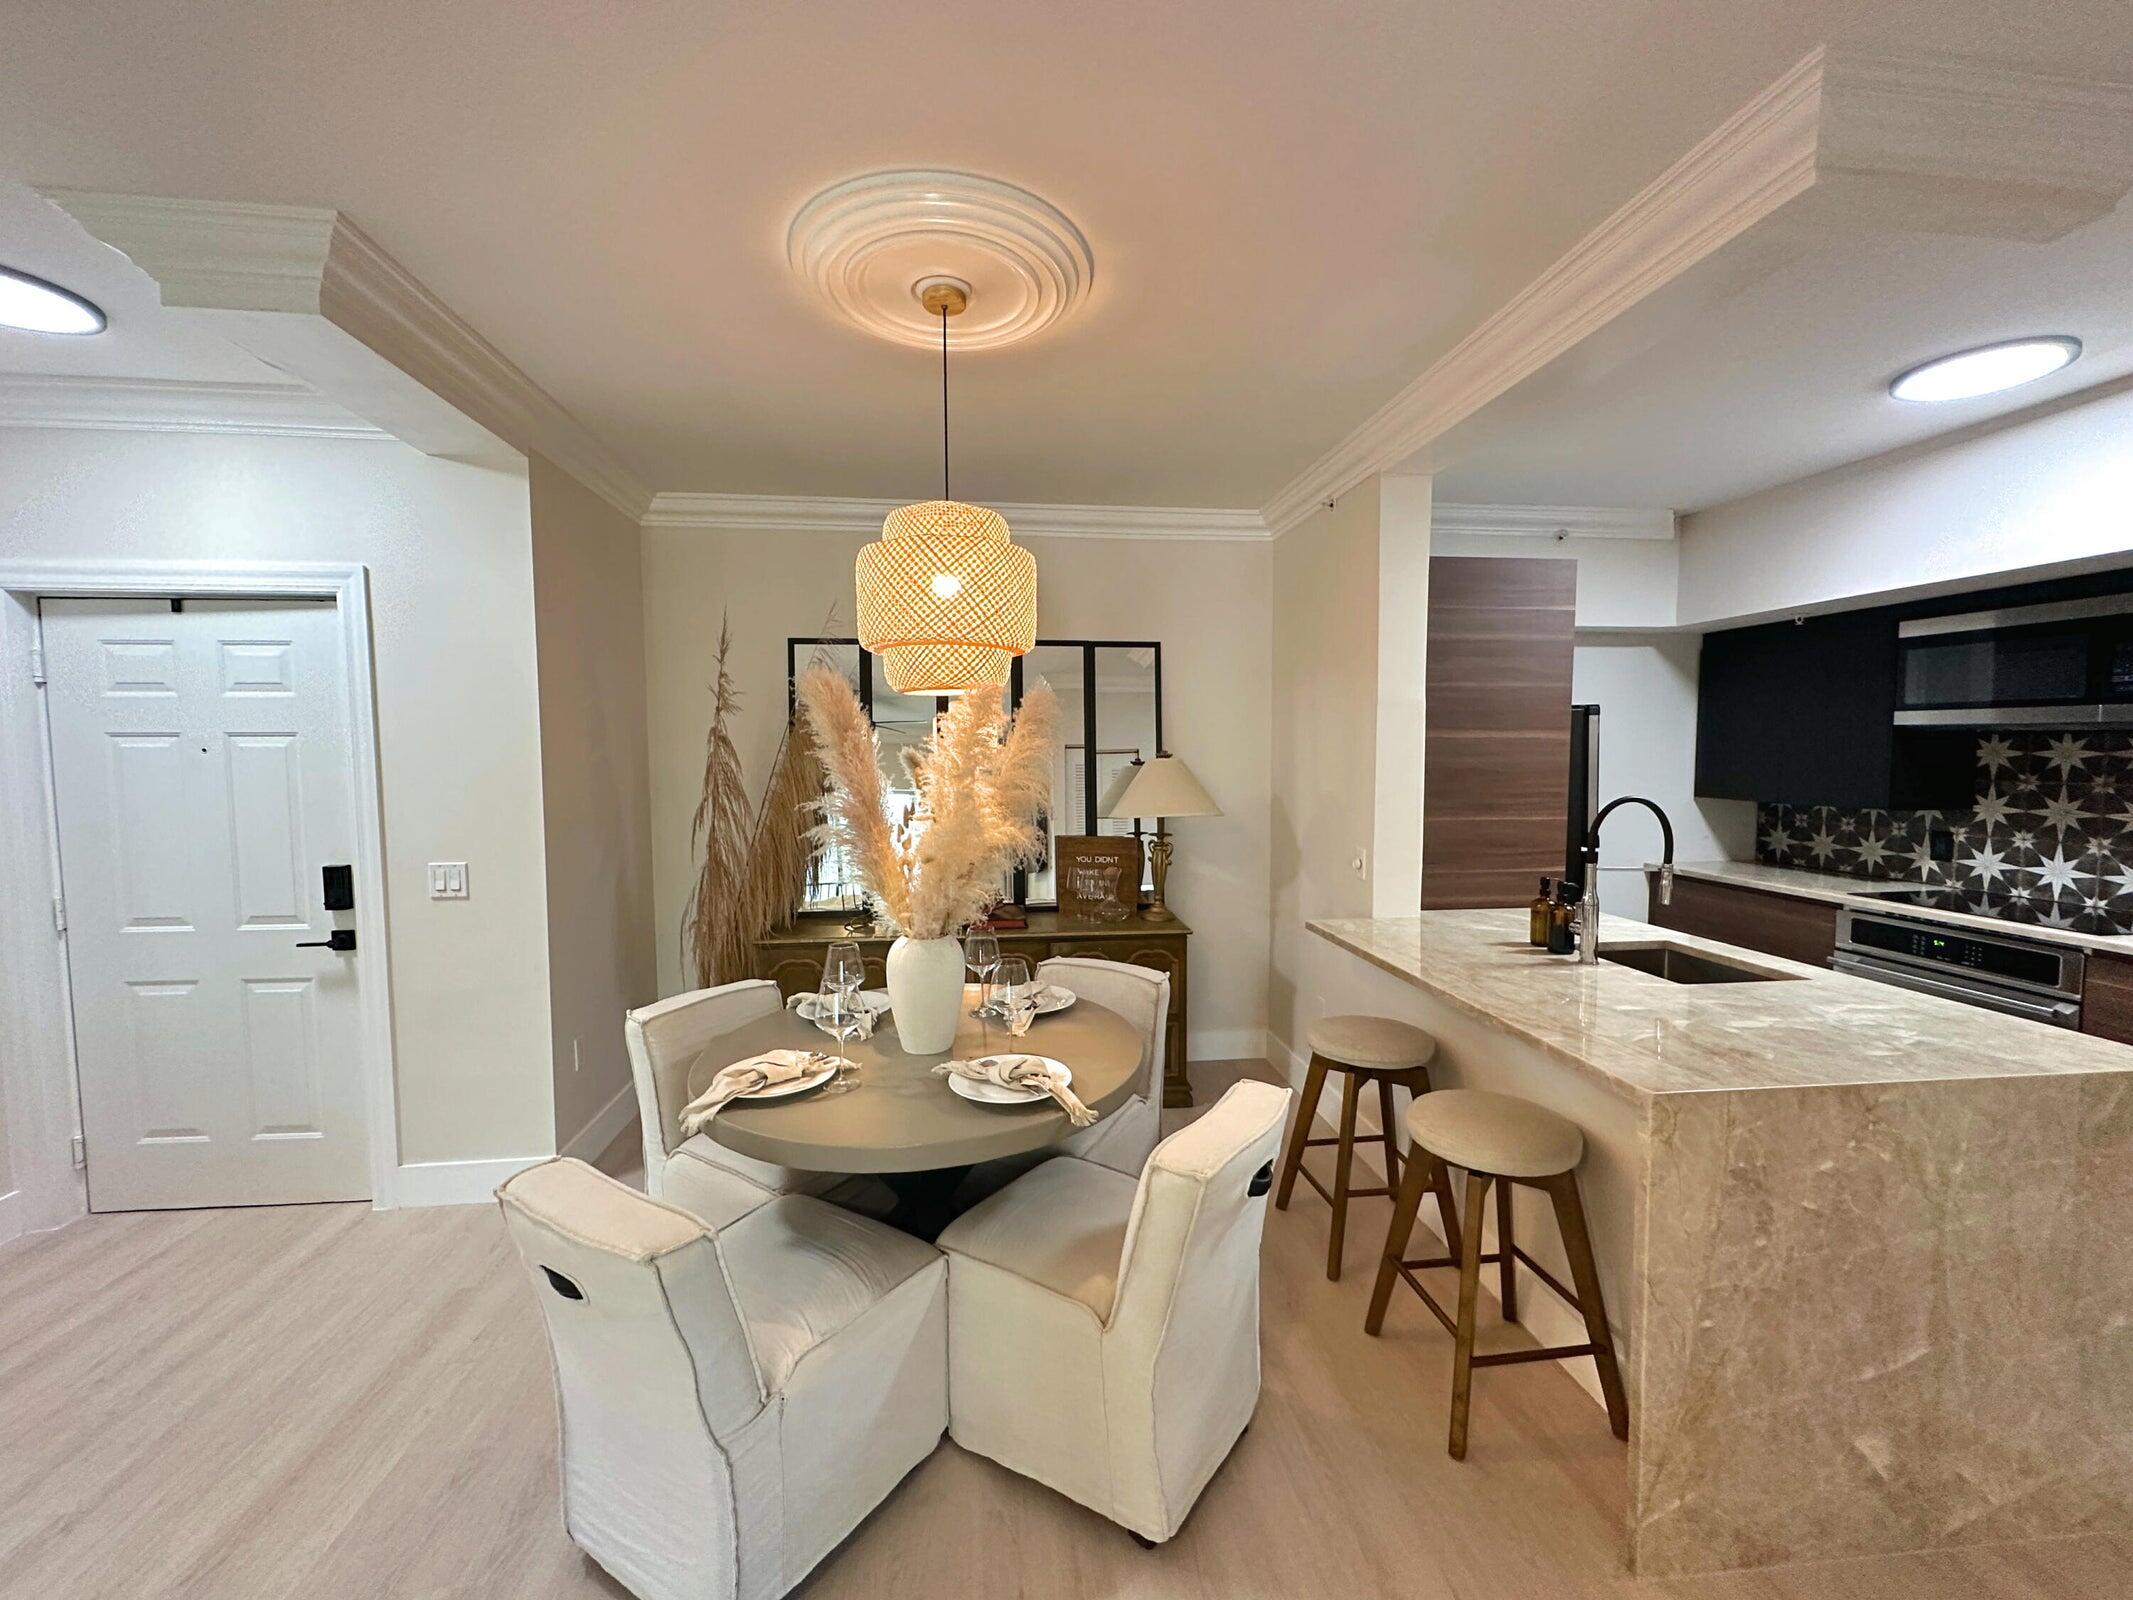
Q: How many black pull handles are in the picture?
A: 2